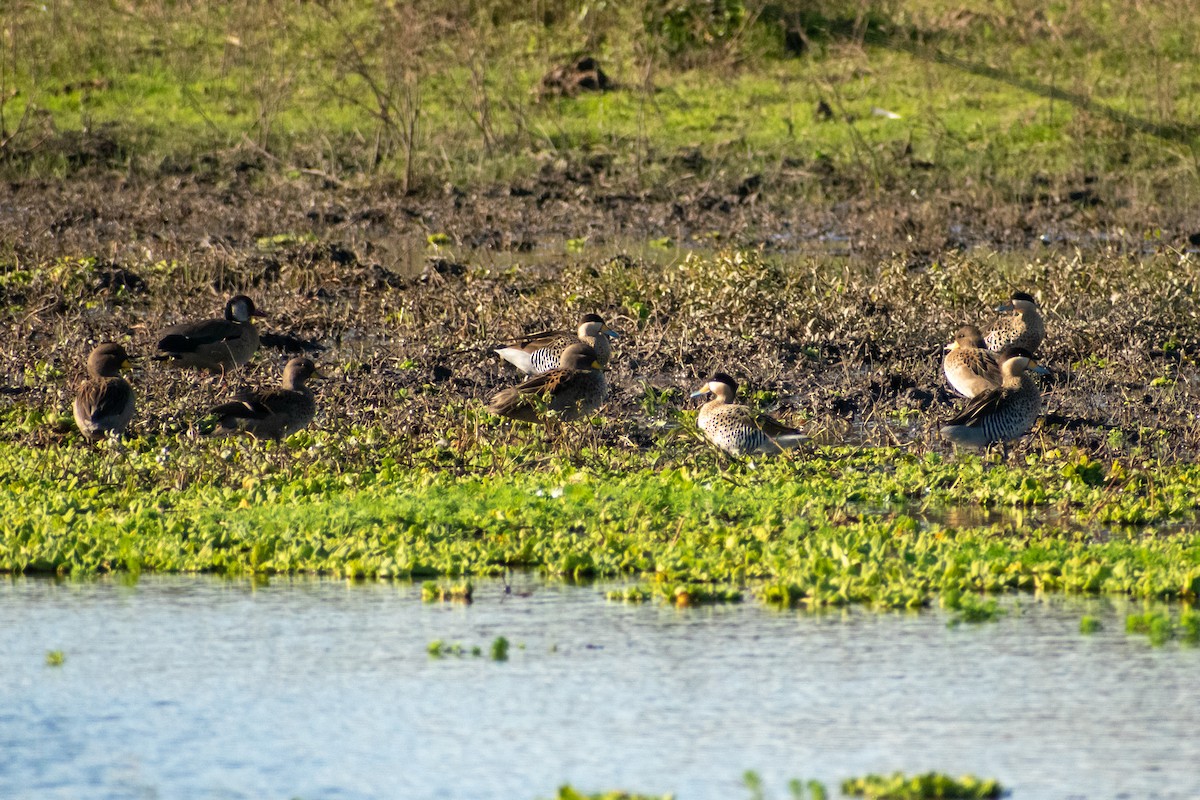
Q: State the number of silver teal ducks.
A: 4